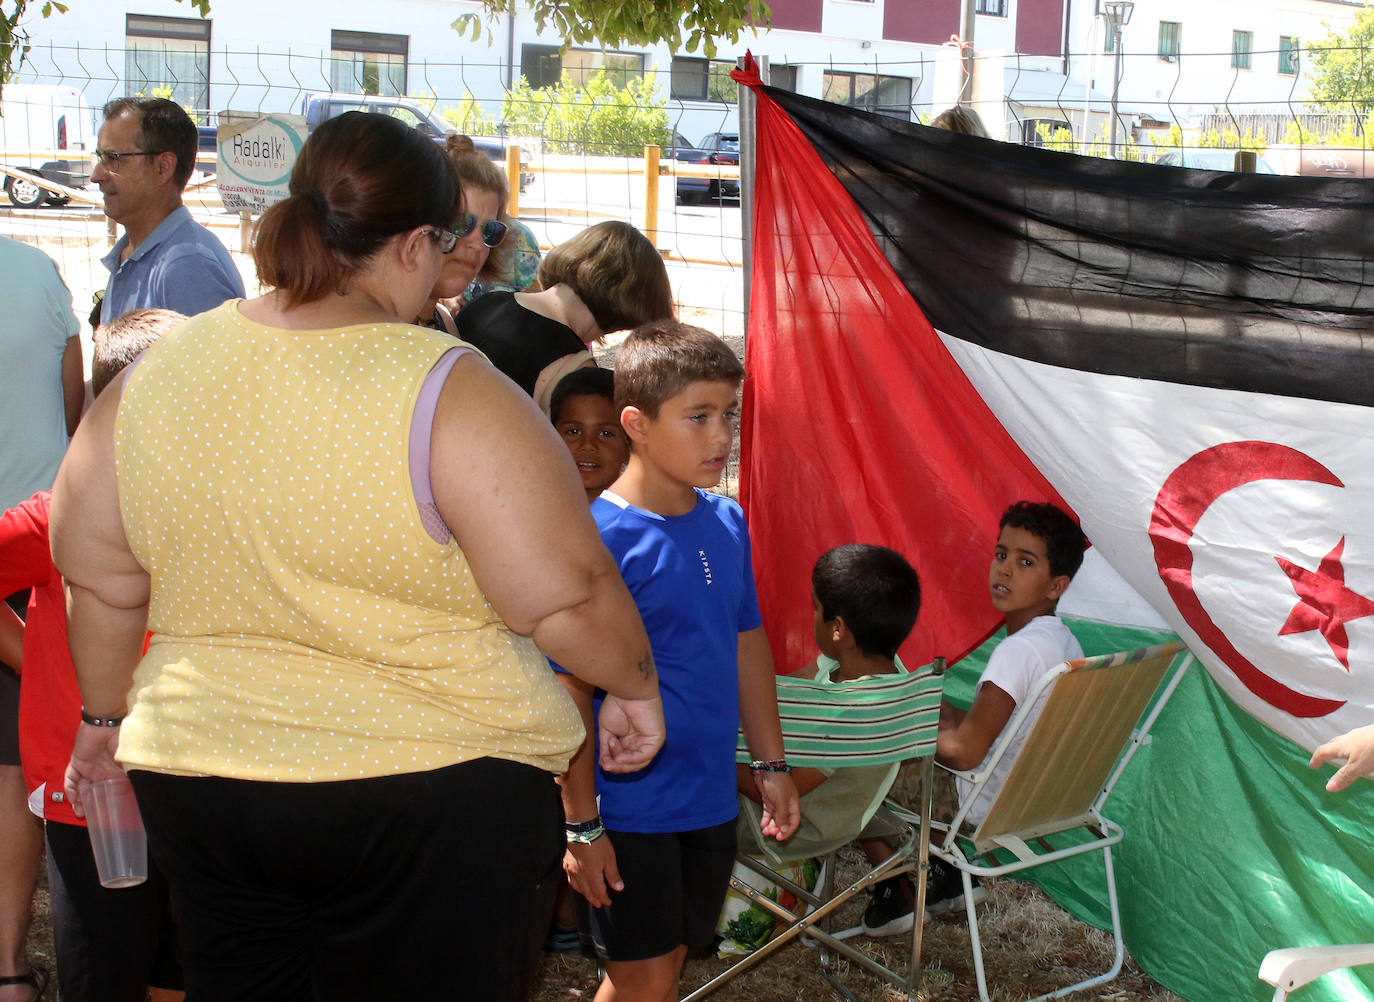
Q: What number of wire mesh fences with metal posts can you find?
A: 1